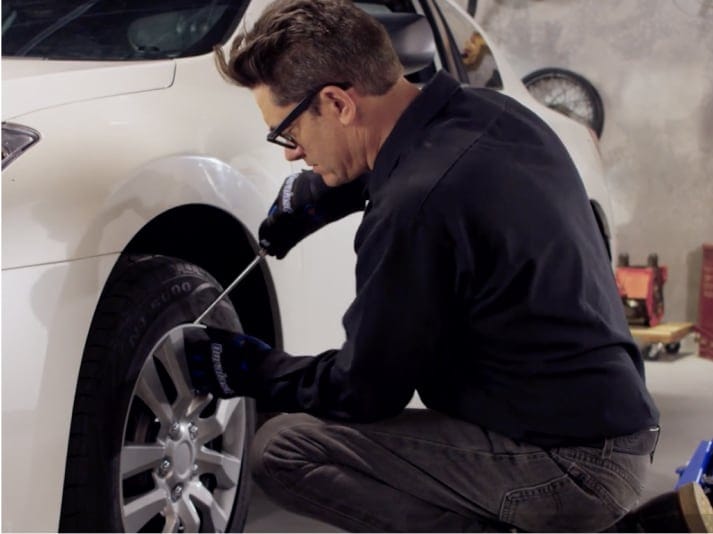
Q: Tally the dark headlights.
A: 1